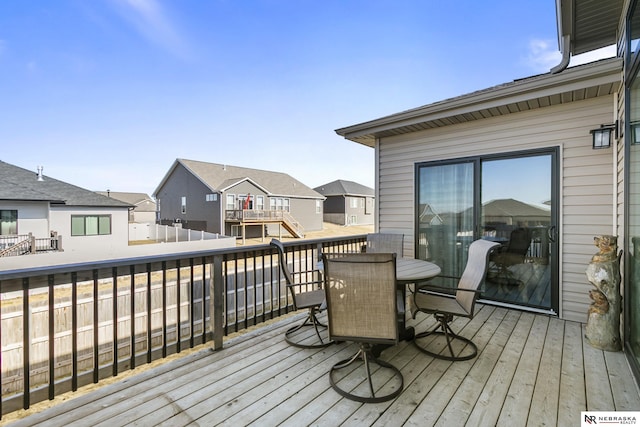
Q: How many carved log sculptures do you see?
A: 1